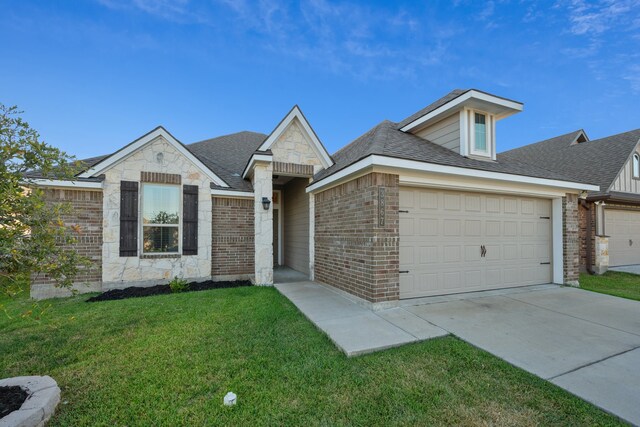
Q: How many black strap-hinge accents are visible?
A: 4